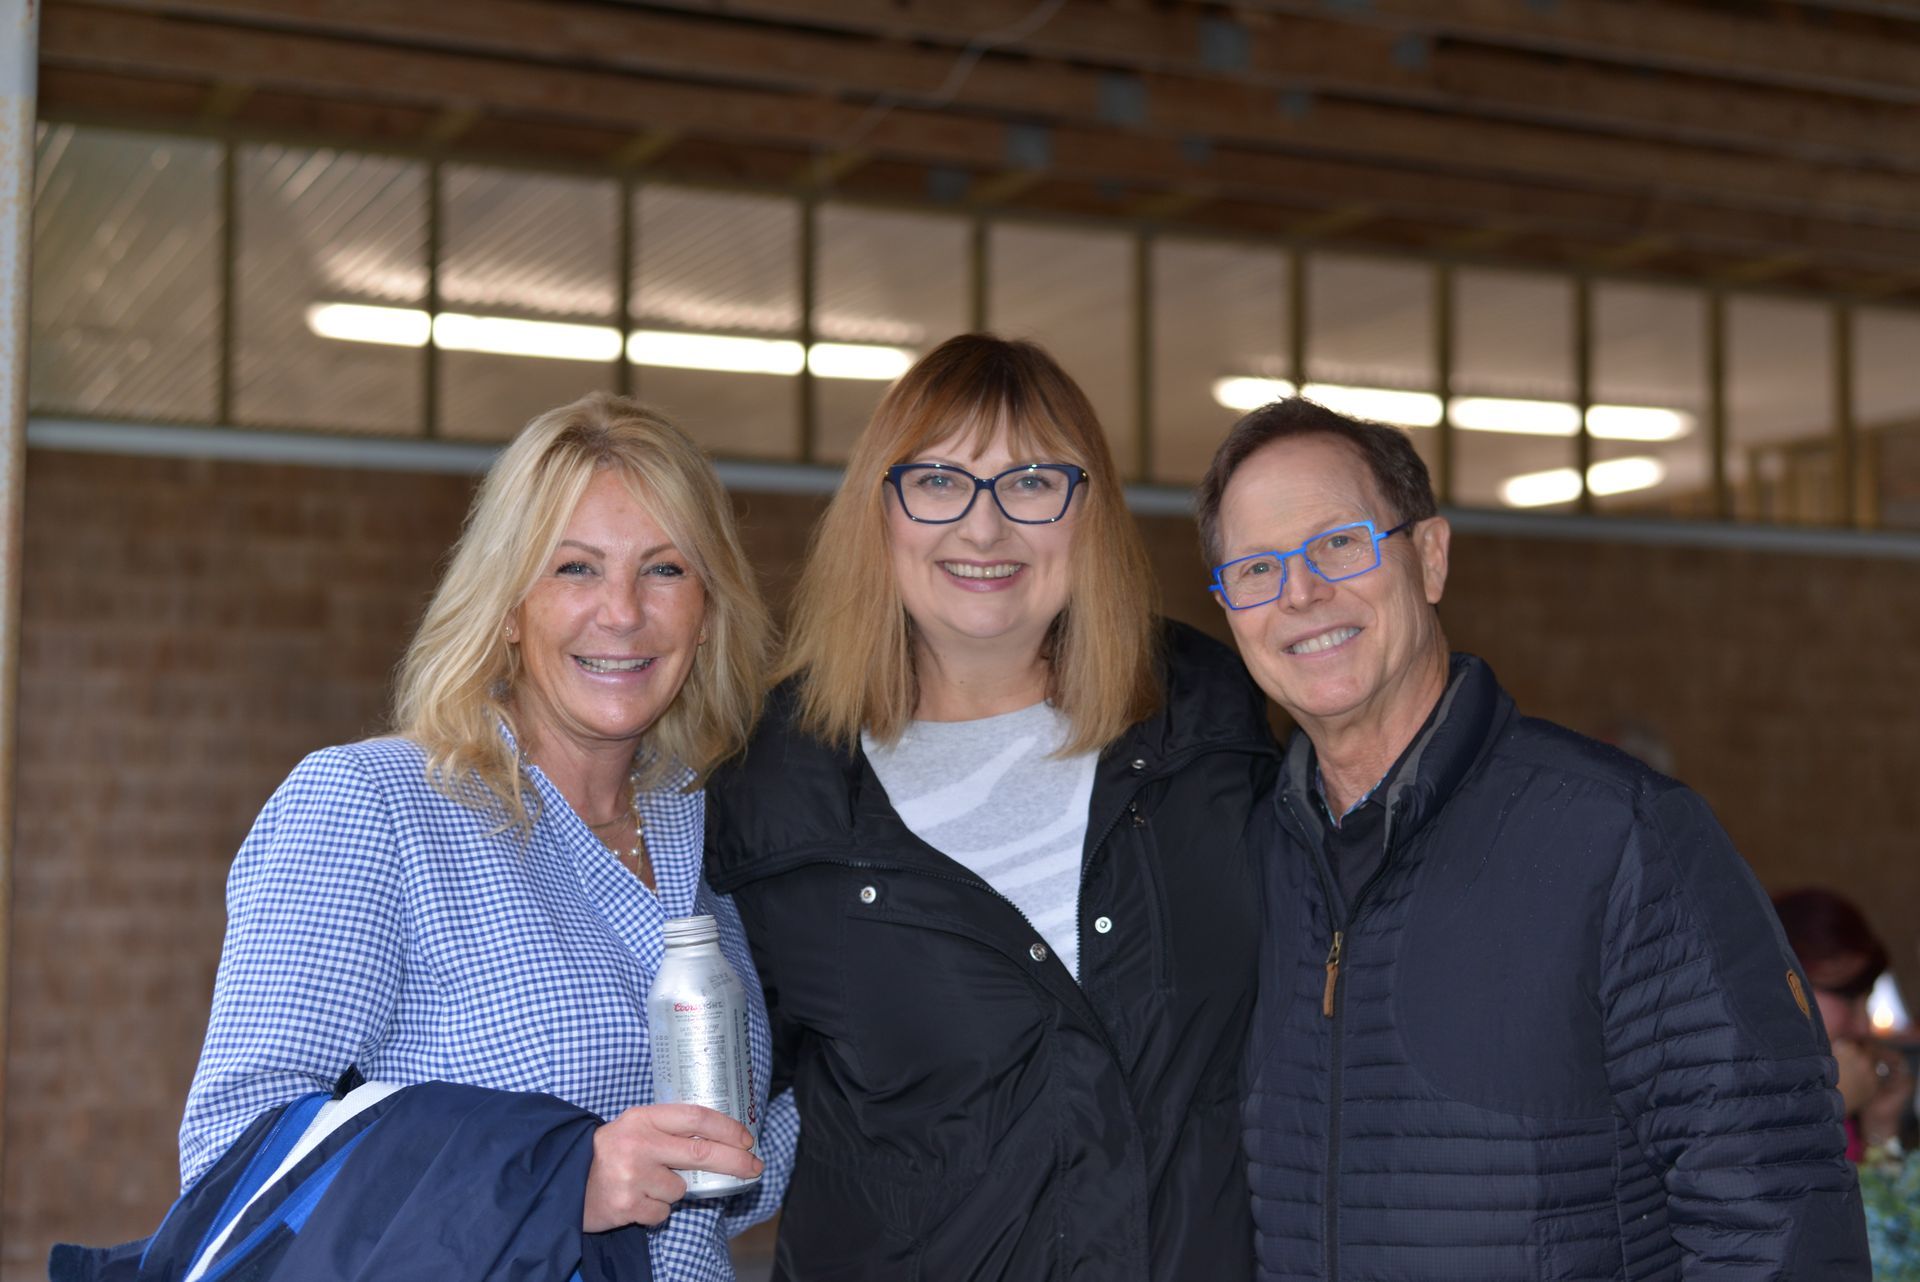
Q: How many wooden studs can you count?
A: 11